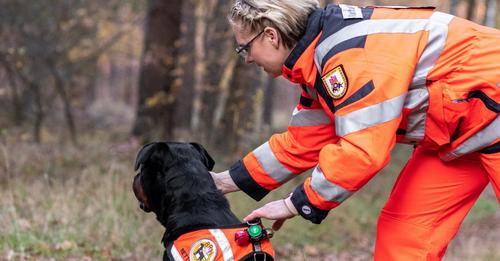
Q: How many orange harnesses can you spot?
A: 1